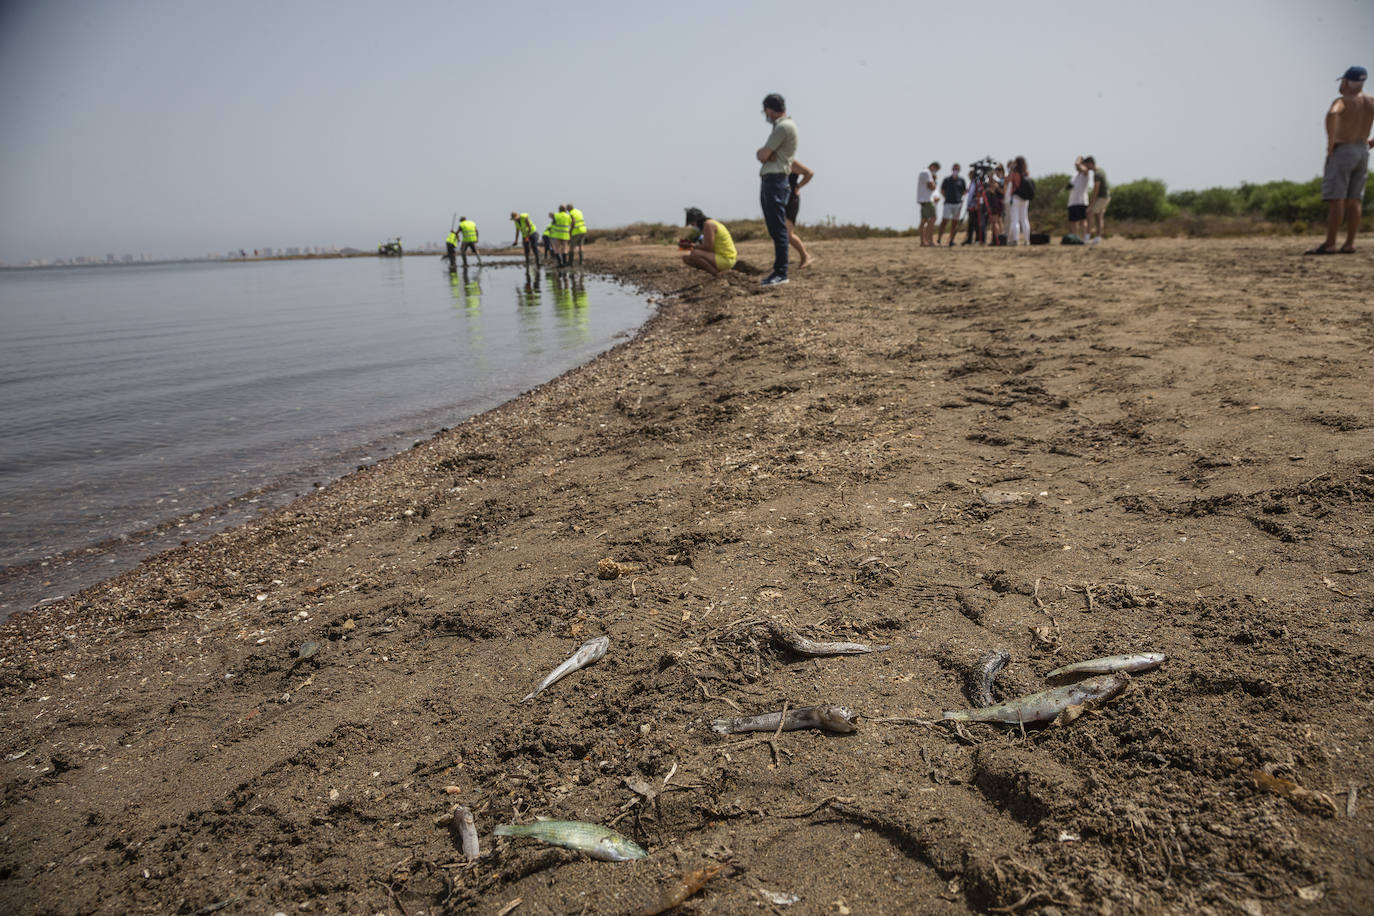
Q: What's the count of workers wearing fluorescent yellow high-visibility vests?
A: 6